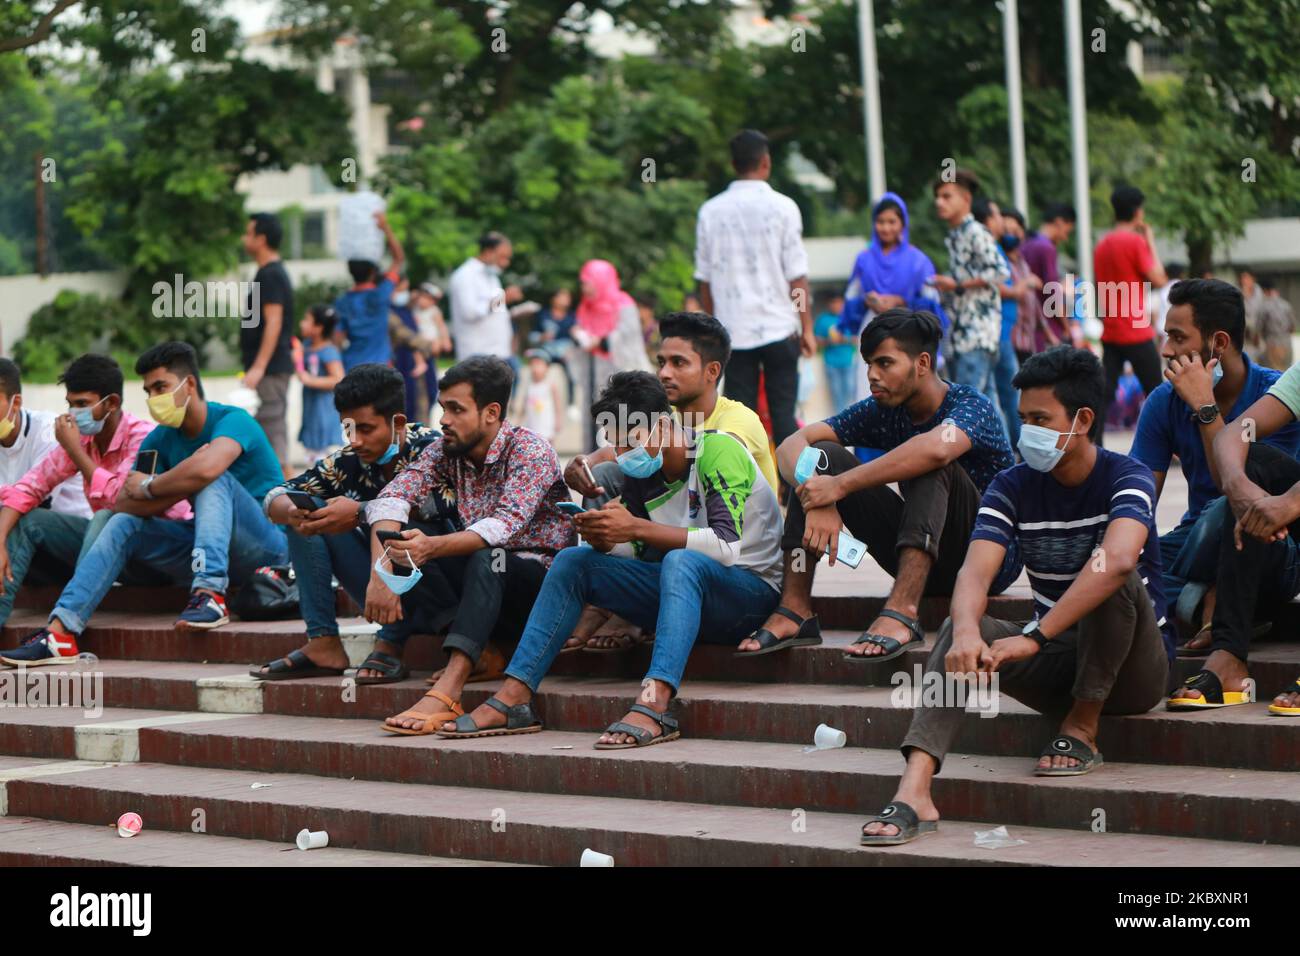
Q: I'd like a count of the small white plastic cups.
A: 3